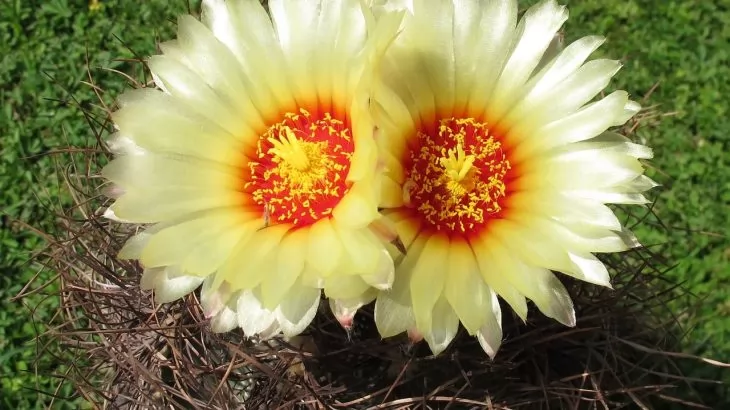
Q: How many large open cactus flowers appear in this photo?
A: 2